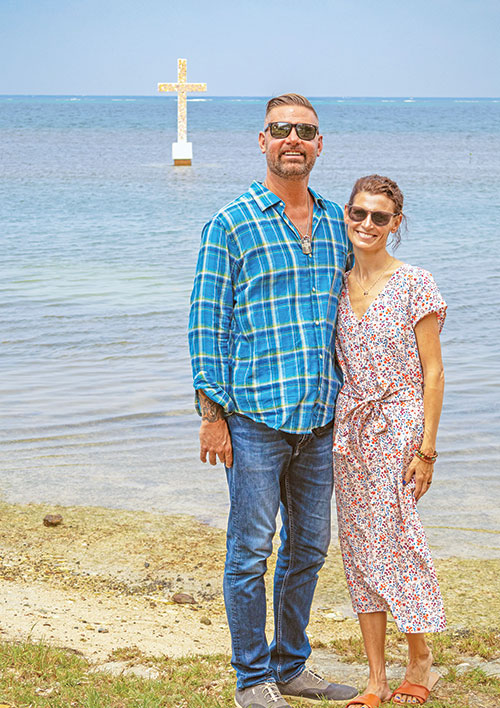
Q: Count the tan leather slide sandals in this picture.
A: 2